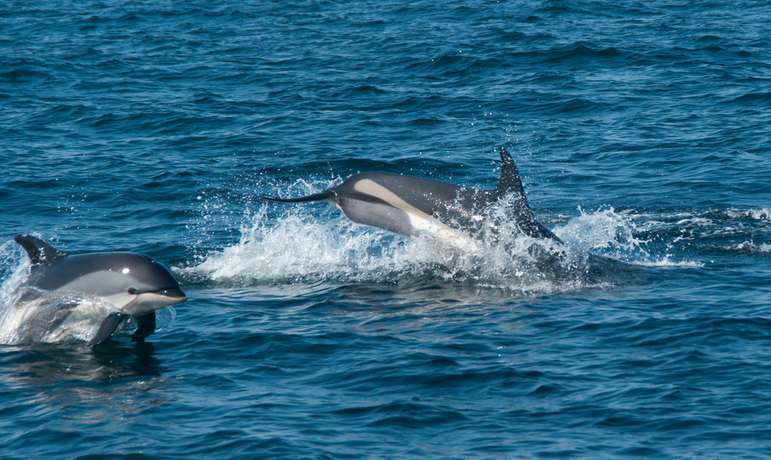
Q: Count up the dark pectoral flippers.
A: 2